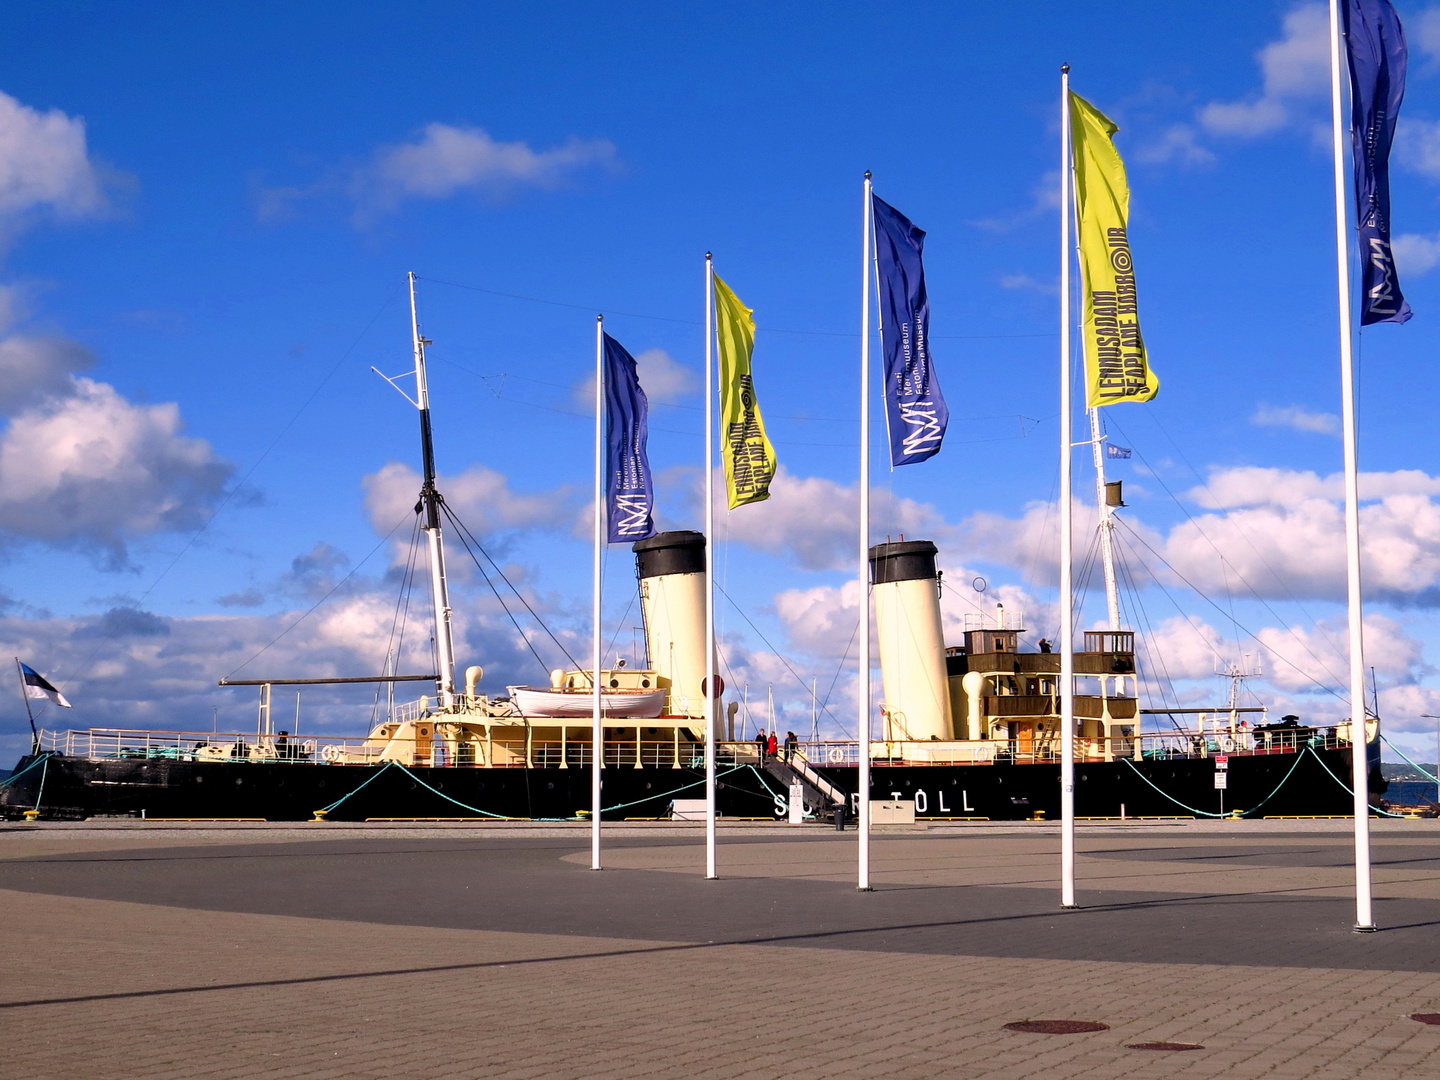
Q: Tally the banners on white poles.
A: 5